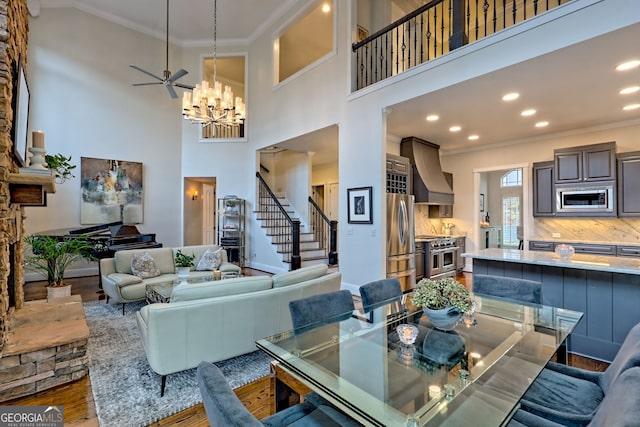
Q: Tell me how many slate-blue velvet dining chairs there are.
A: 6